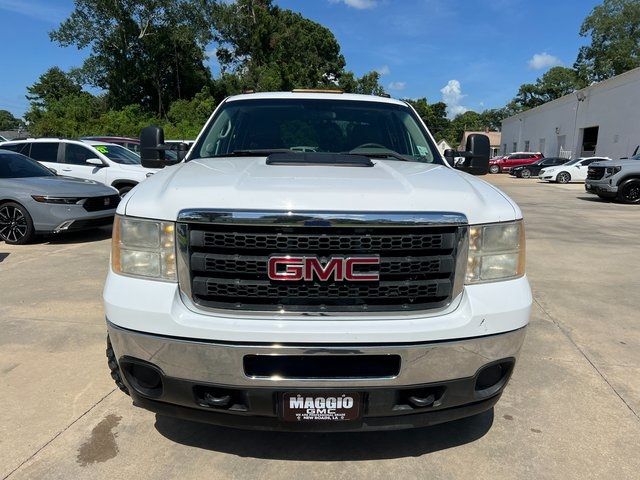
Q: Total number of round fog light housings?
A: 2